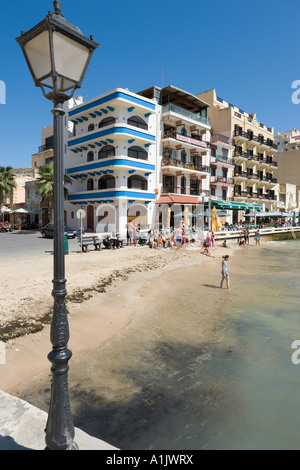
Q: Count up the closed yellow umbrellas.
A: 3